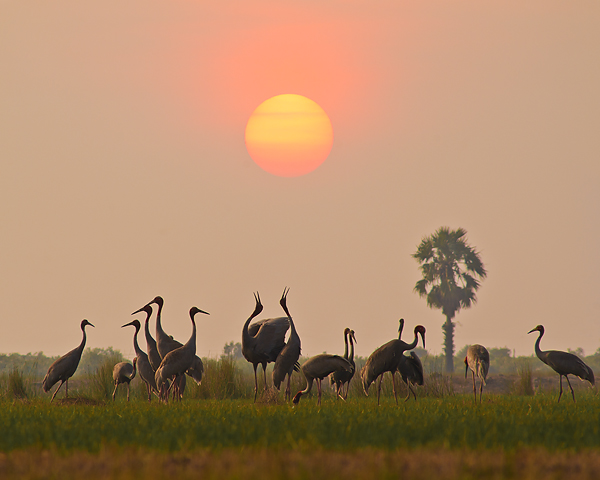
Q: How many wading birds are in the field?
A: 15